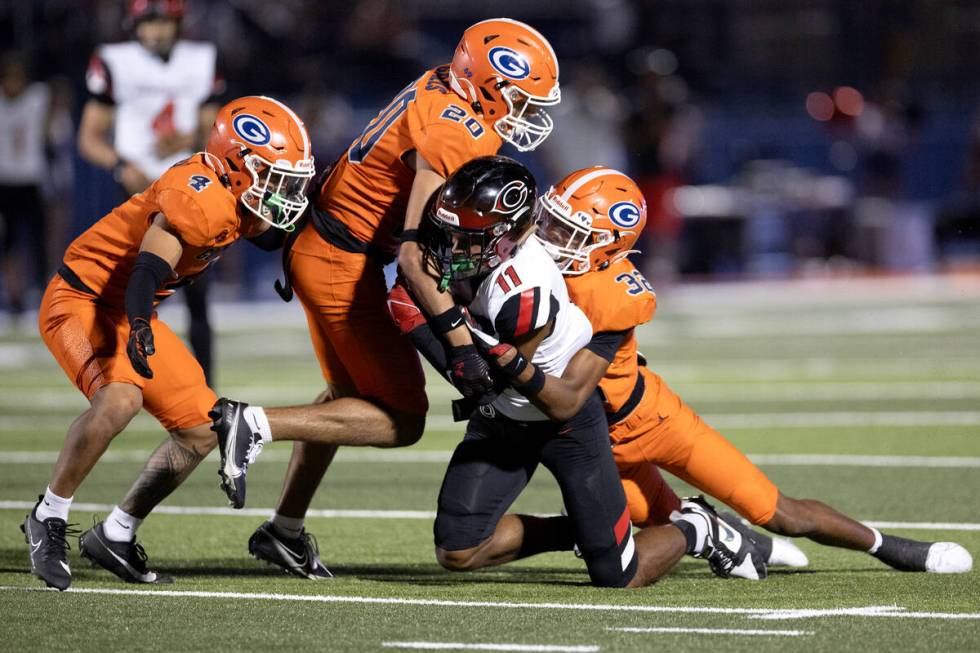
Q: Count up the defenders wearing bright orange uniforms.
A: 3